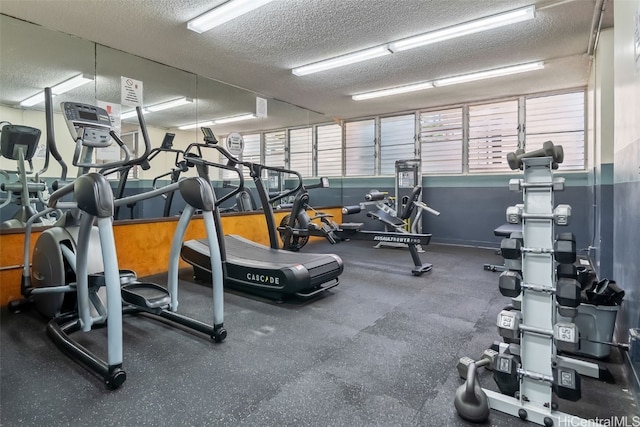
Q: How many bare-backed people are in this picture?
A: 0